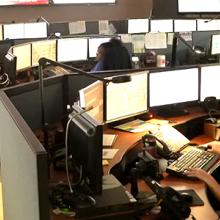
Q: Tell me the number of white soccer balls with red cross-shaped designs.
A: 0